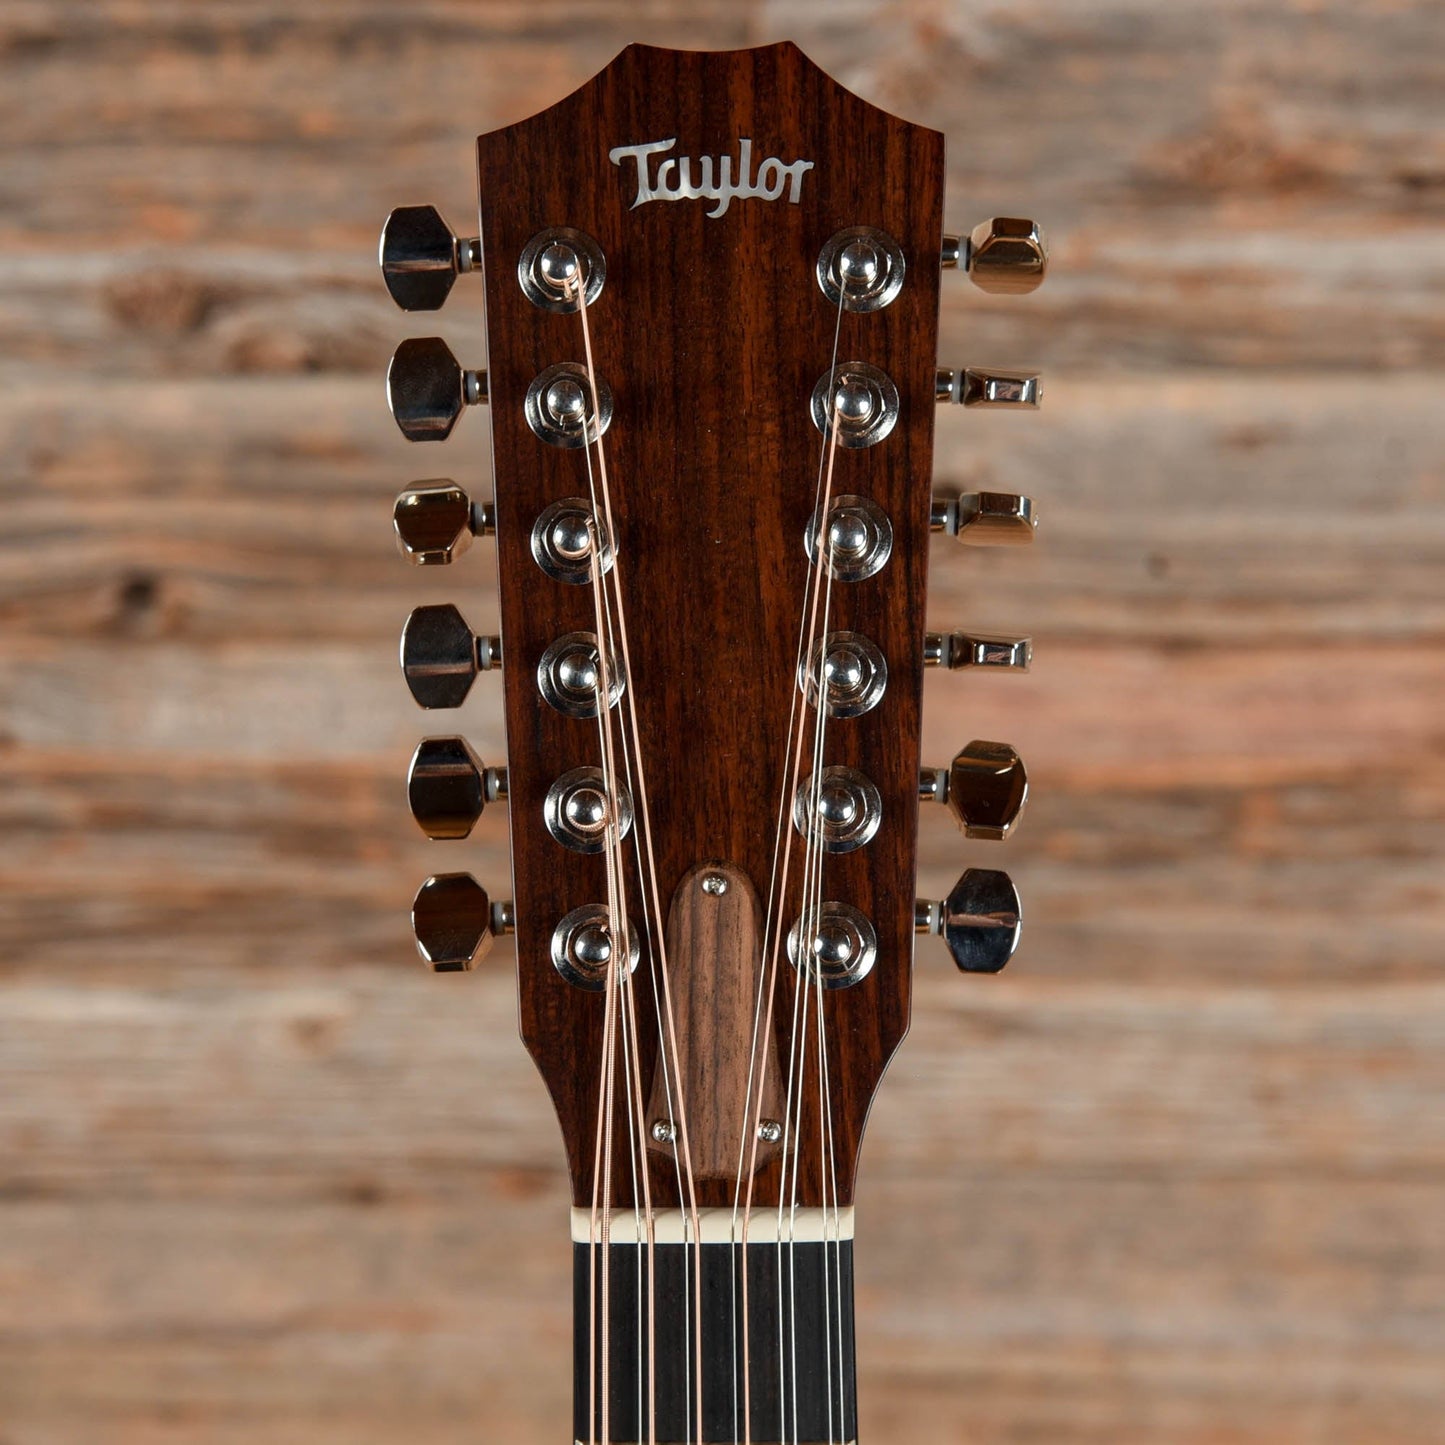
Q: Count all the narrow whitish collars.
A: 12